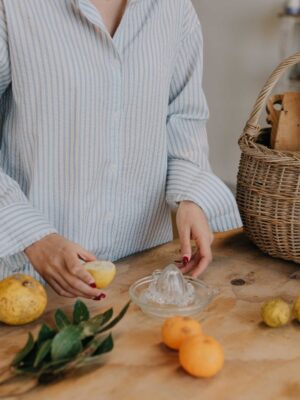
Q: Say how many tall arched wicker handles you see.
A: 1